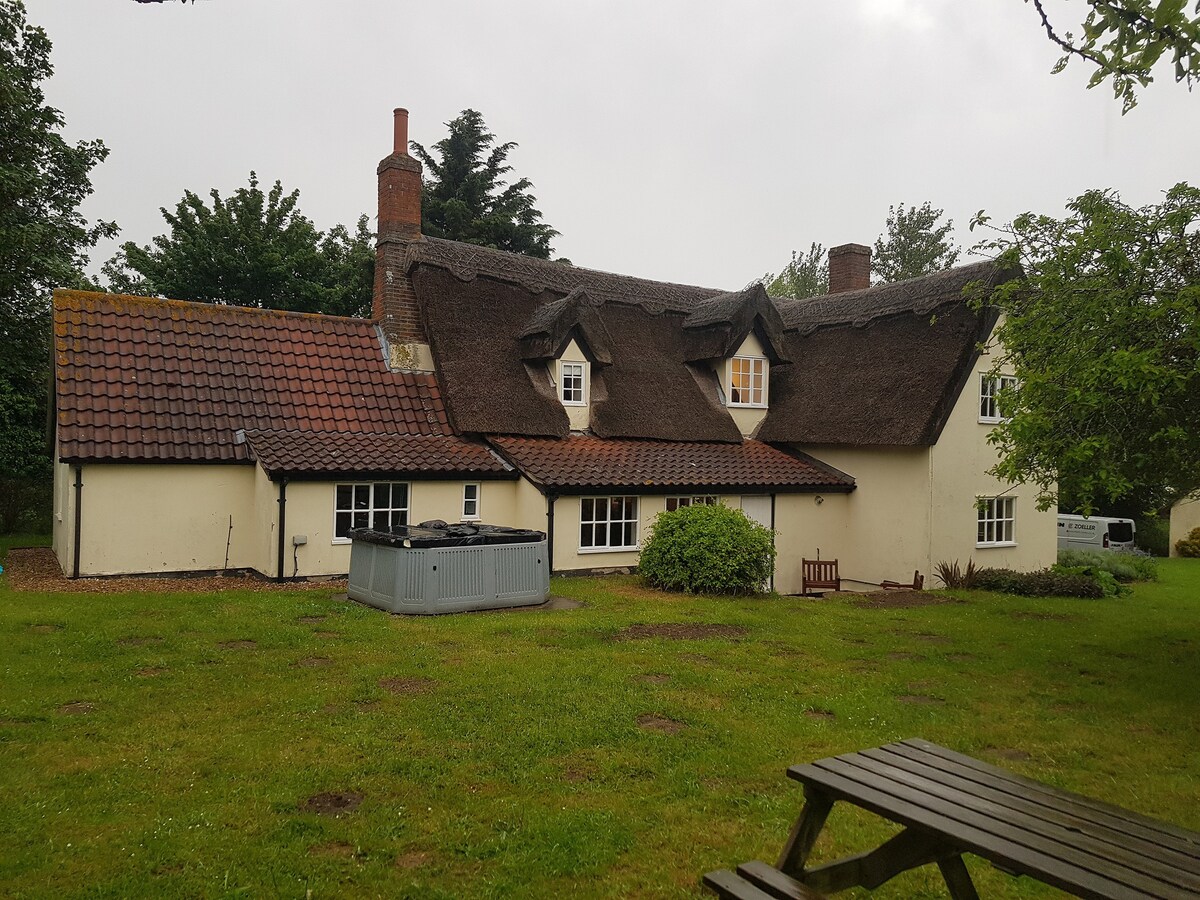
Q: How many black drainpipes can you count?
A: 4